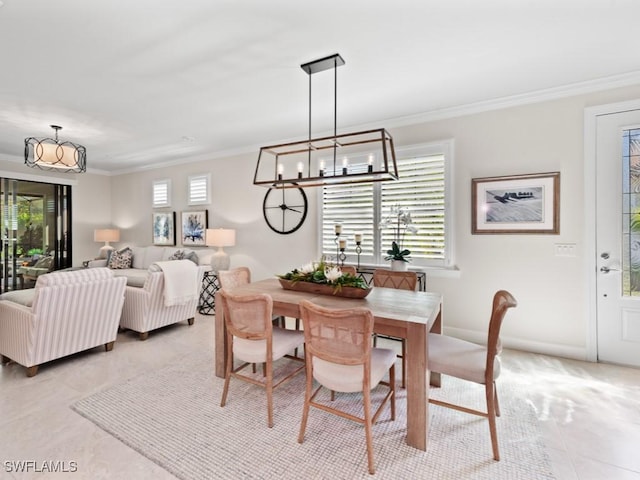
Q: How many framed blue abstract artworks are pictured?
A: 2